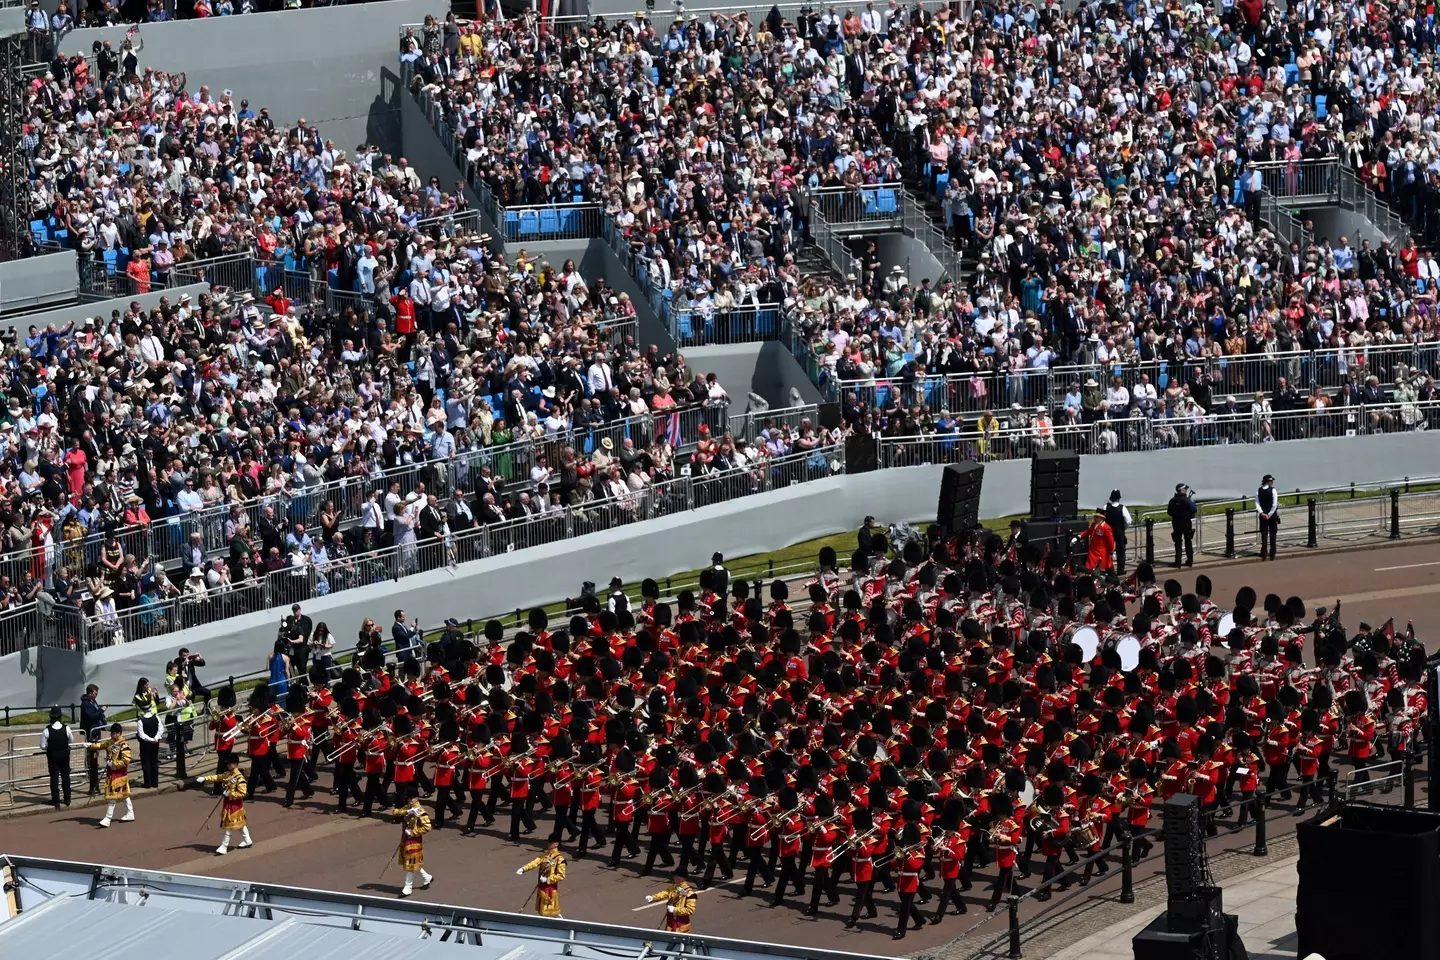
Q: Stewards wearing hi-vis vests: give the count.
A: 3